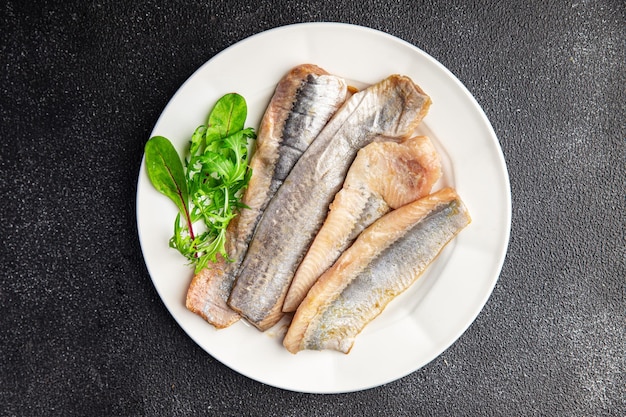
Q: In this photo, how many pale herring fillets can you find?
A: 4